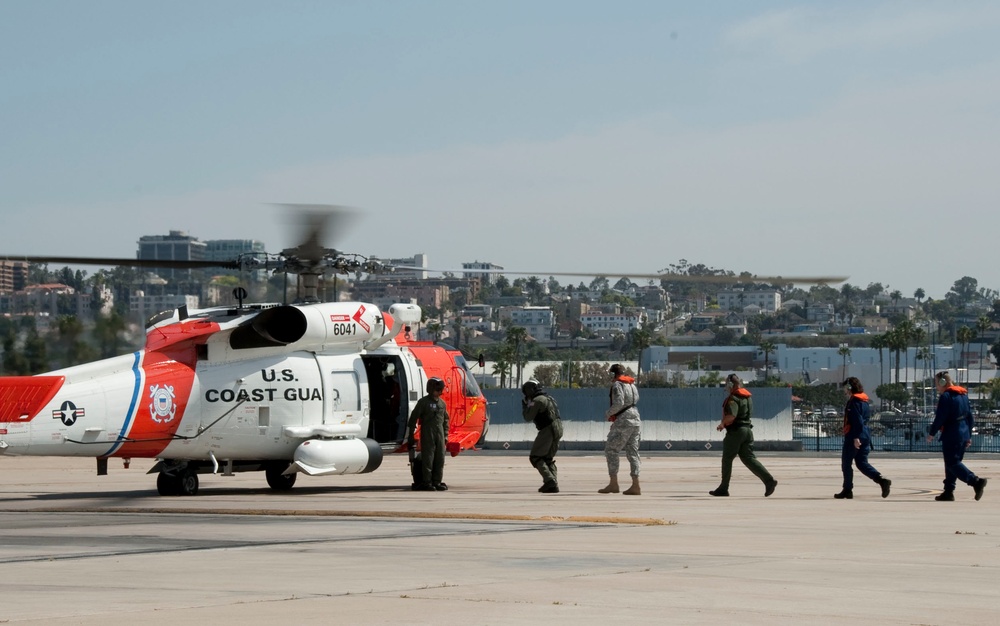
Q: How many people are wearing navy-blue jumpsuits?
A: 2